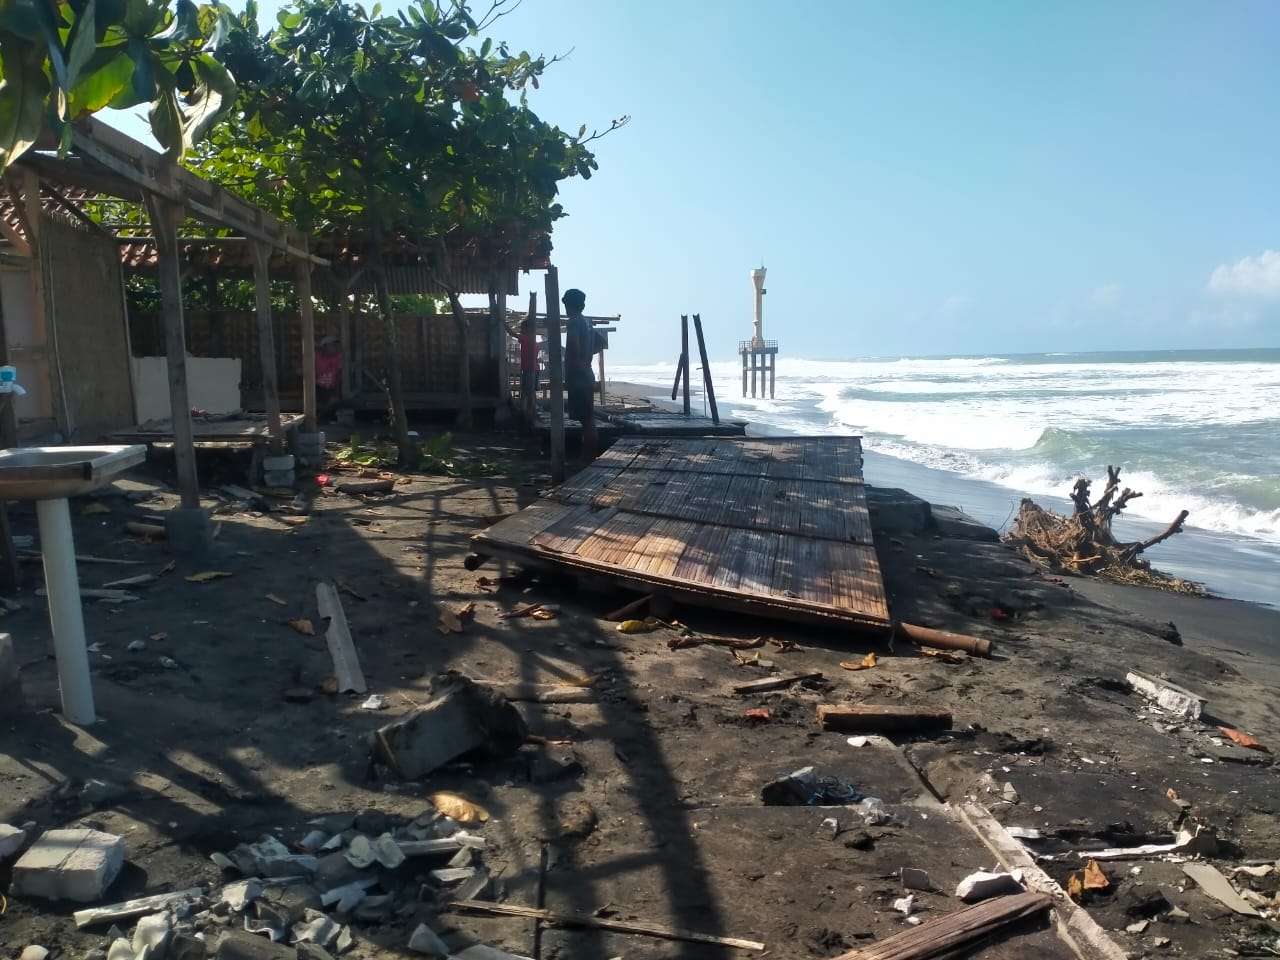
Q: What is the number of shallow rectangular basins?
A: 1